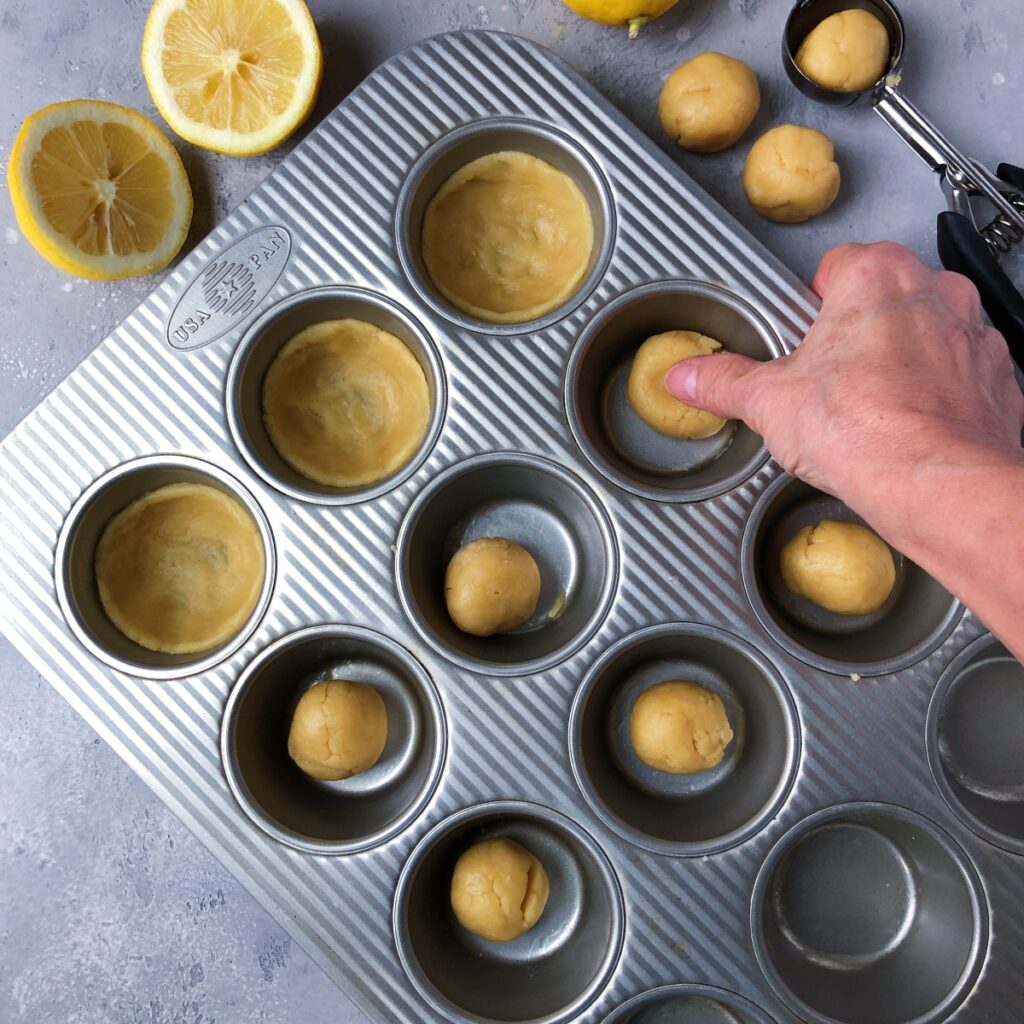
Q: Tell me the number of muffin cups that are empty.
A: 3